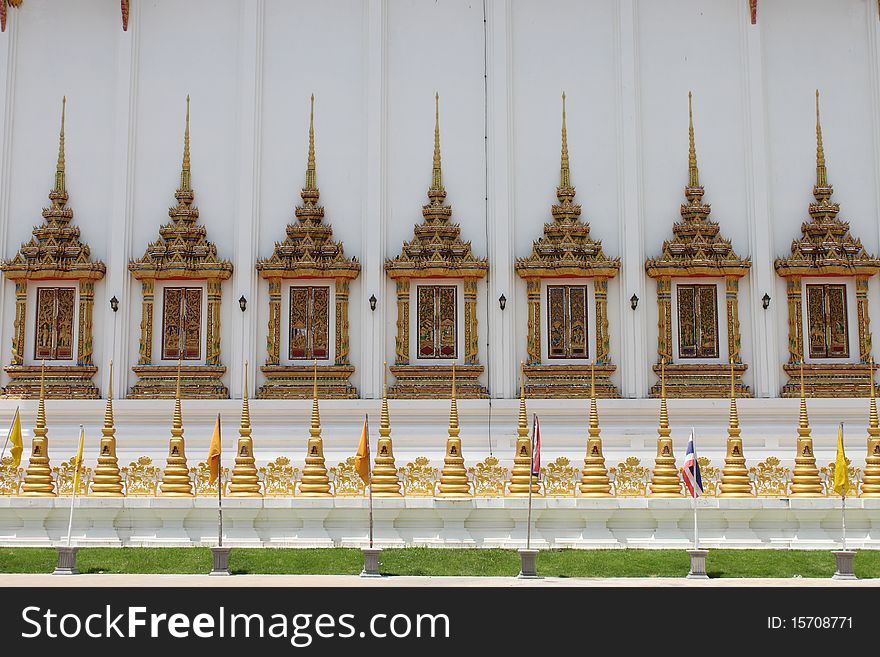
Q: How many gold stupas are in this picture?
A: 13